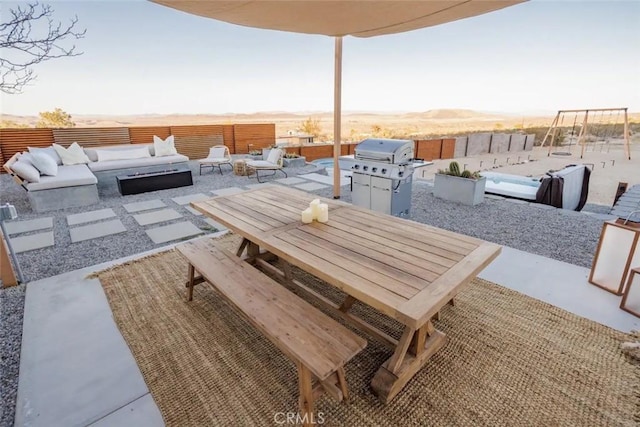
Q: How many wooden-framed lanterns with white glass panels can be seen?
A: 2